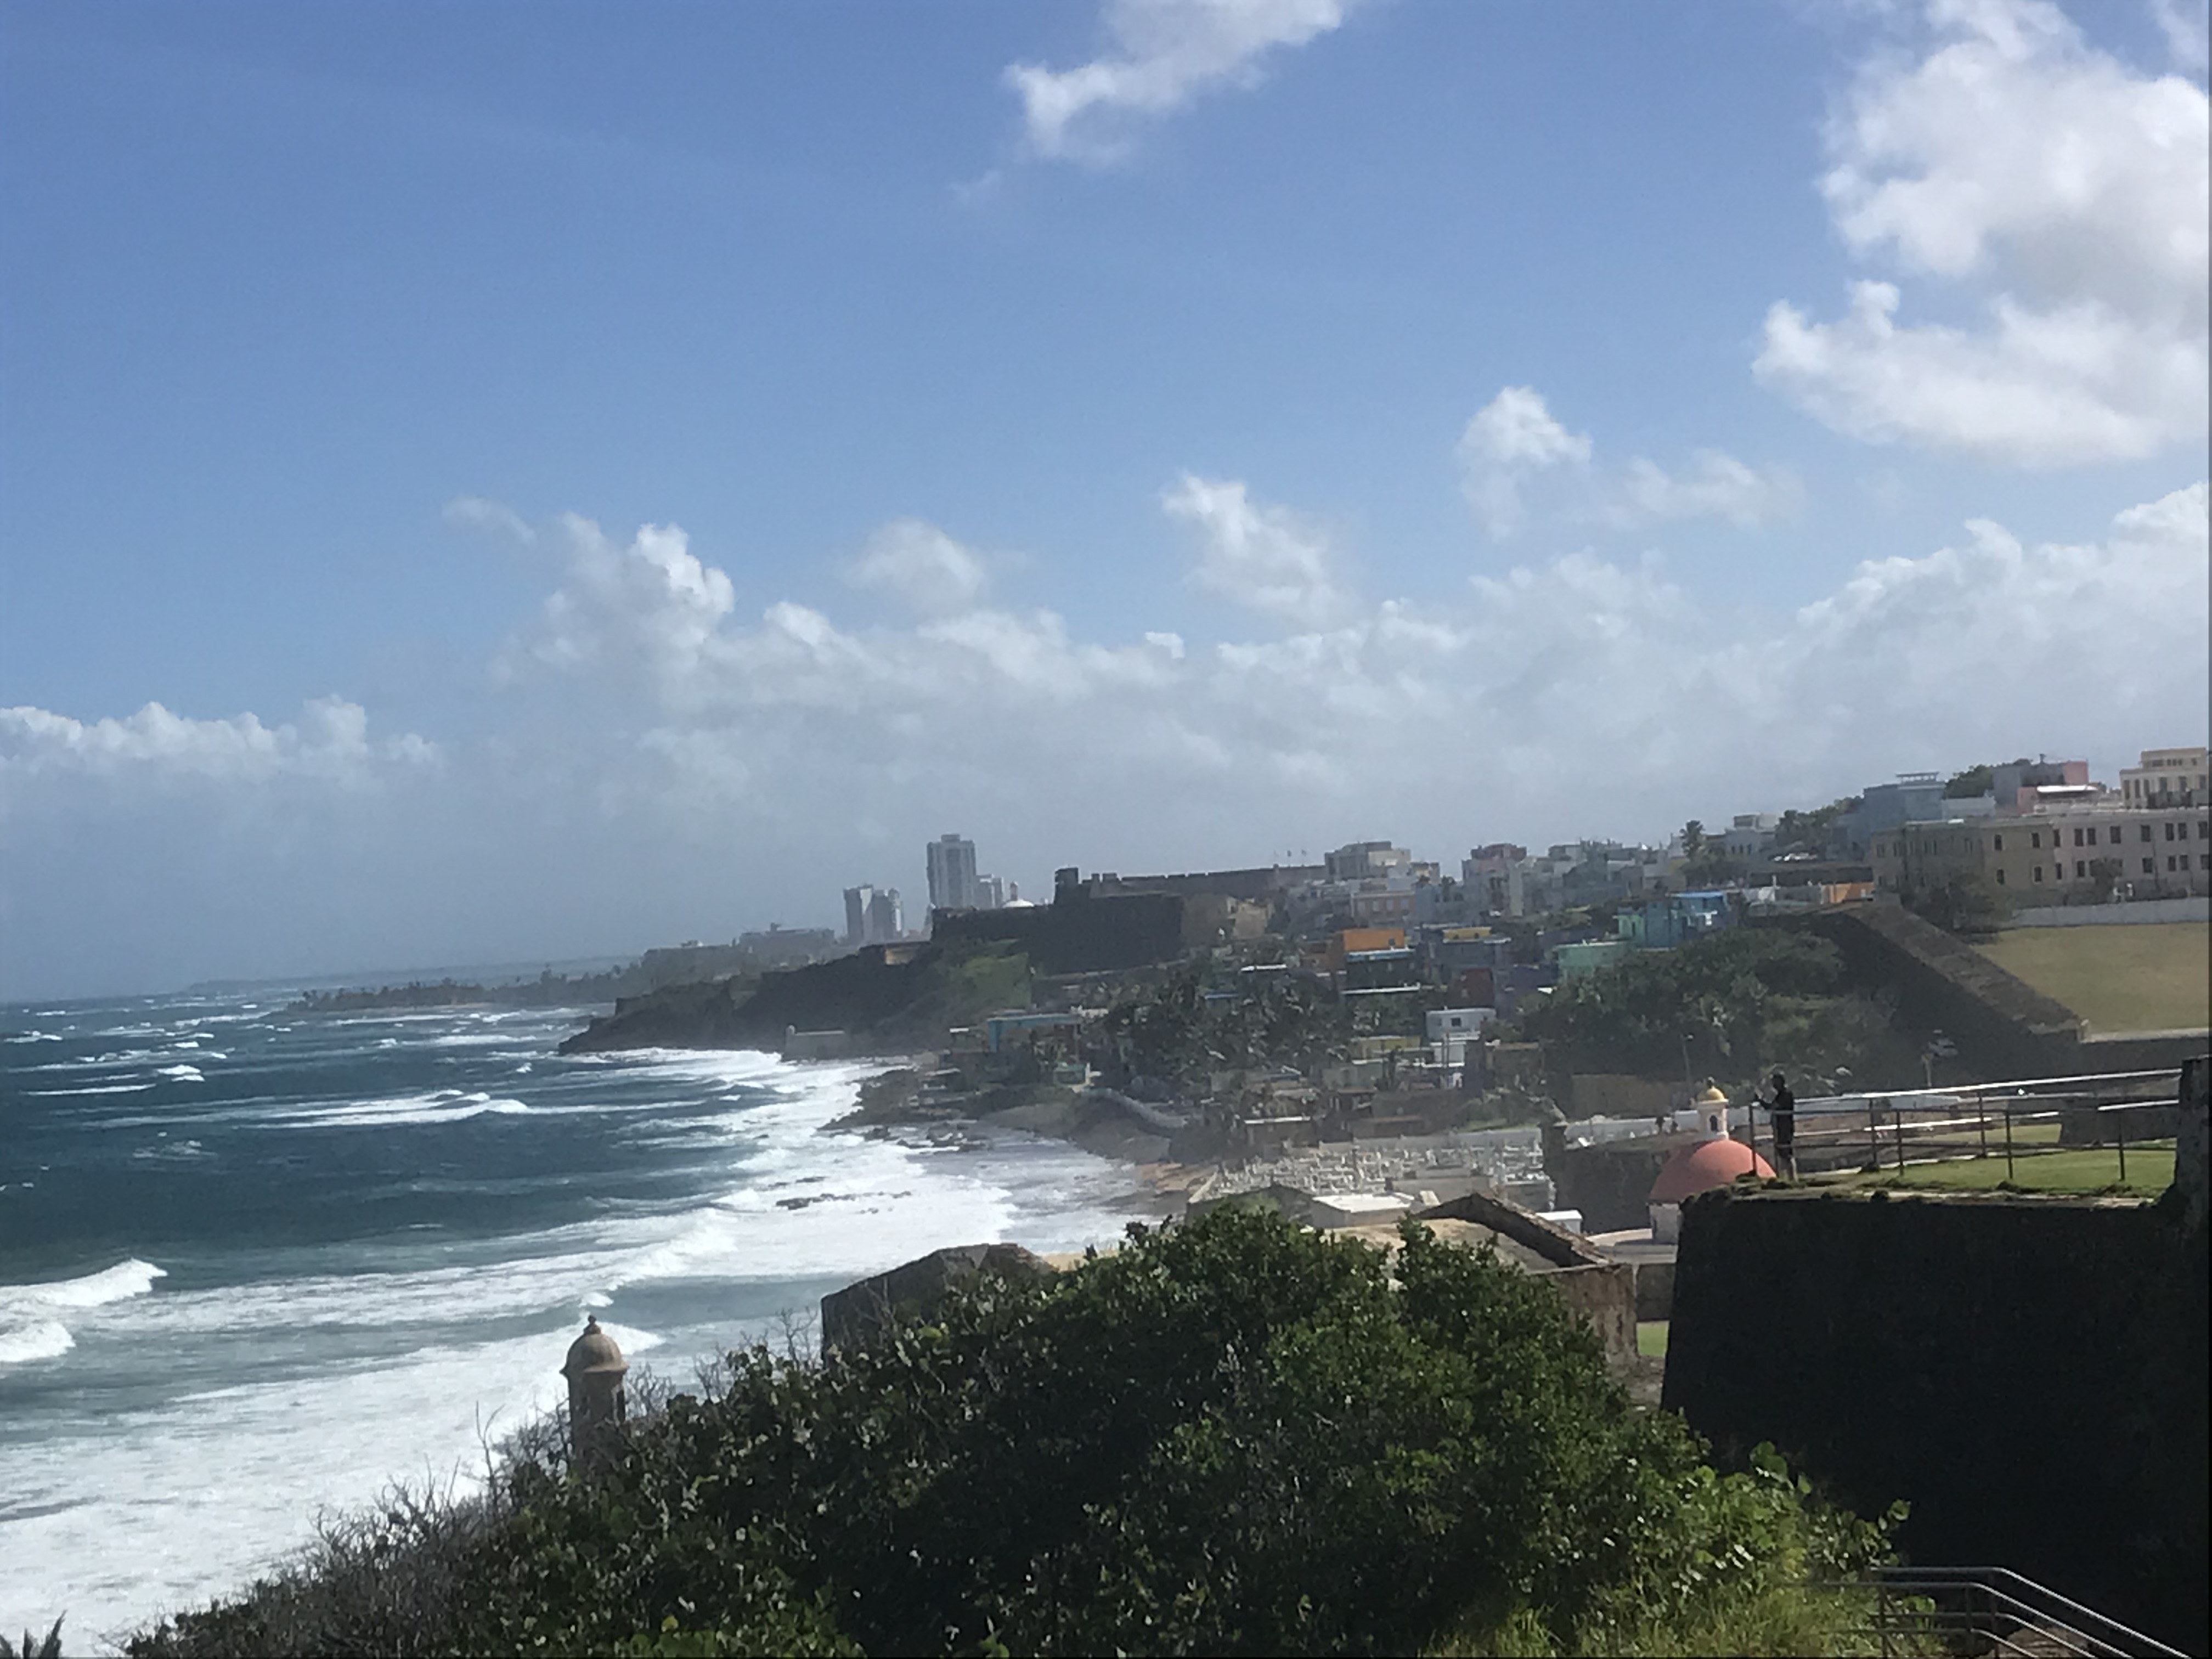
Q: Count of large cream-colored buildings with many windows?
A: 2